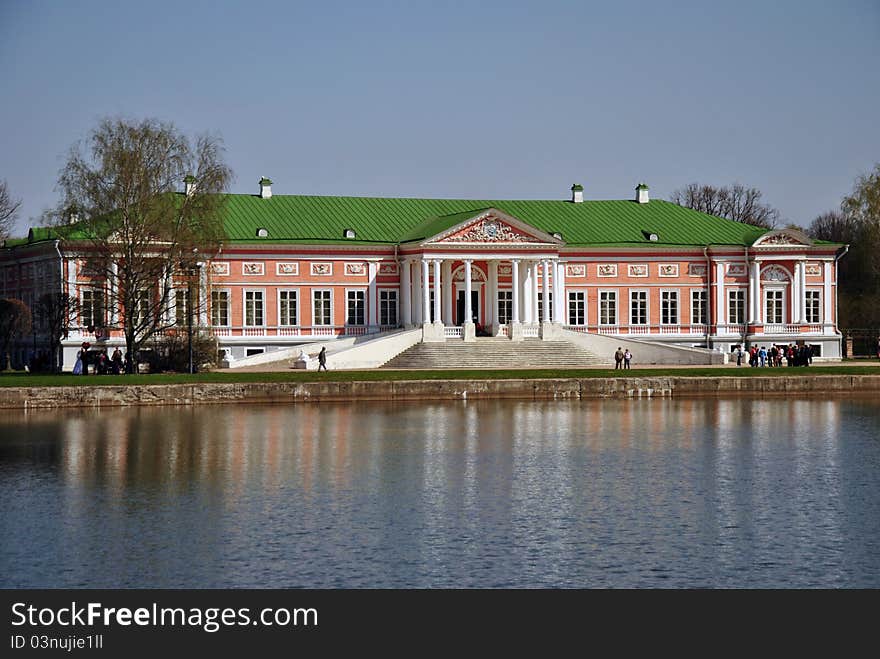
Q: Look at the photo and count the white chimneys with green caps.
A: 4